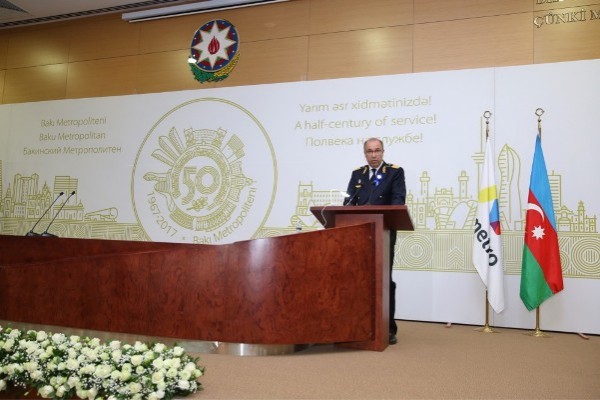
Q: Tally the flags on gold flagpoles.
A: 2